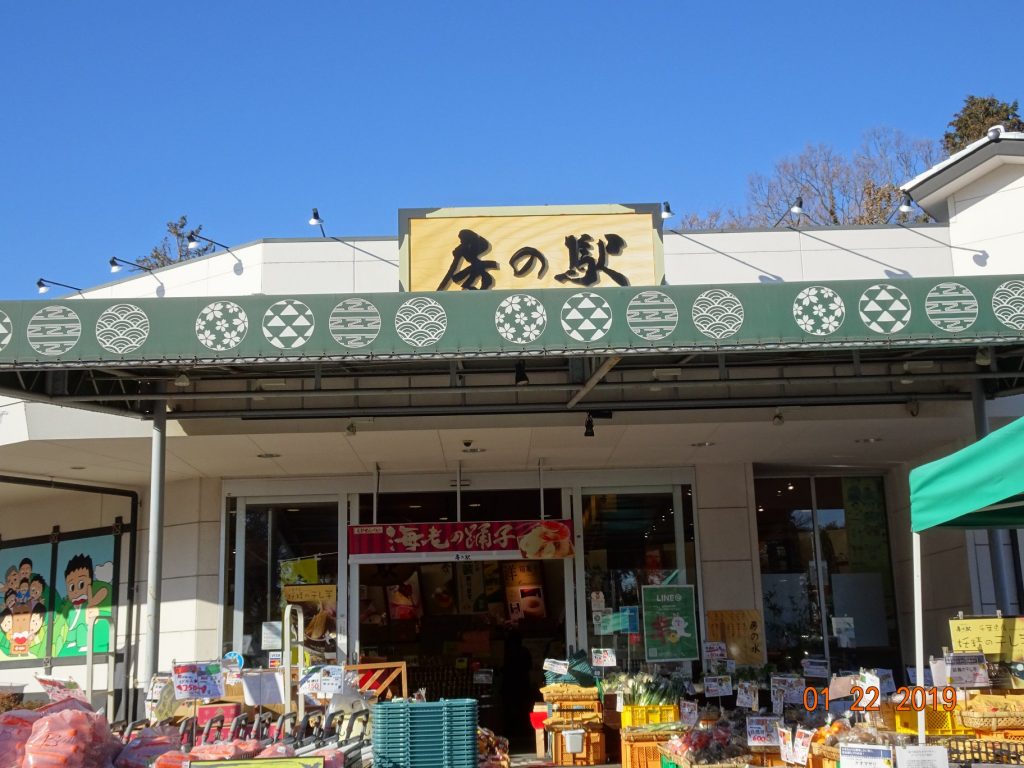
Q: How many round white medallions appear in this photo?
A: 15